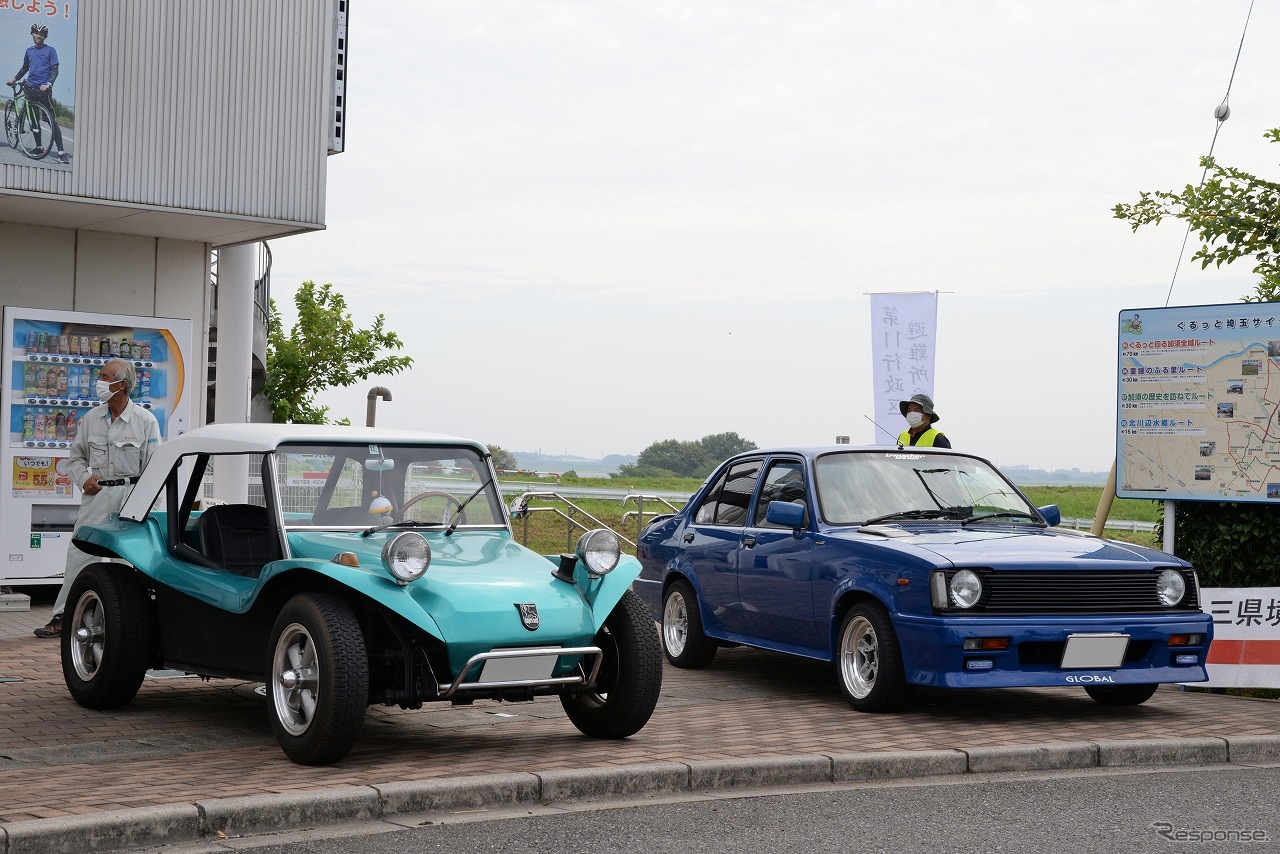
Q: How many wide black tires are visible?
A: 6